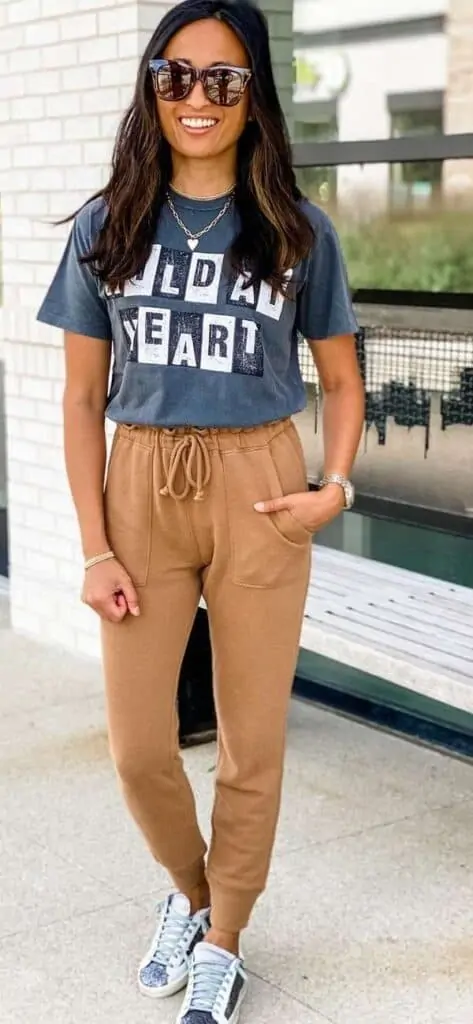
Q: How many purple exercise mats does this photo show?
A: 0